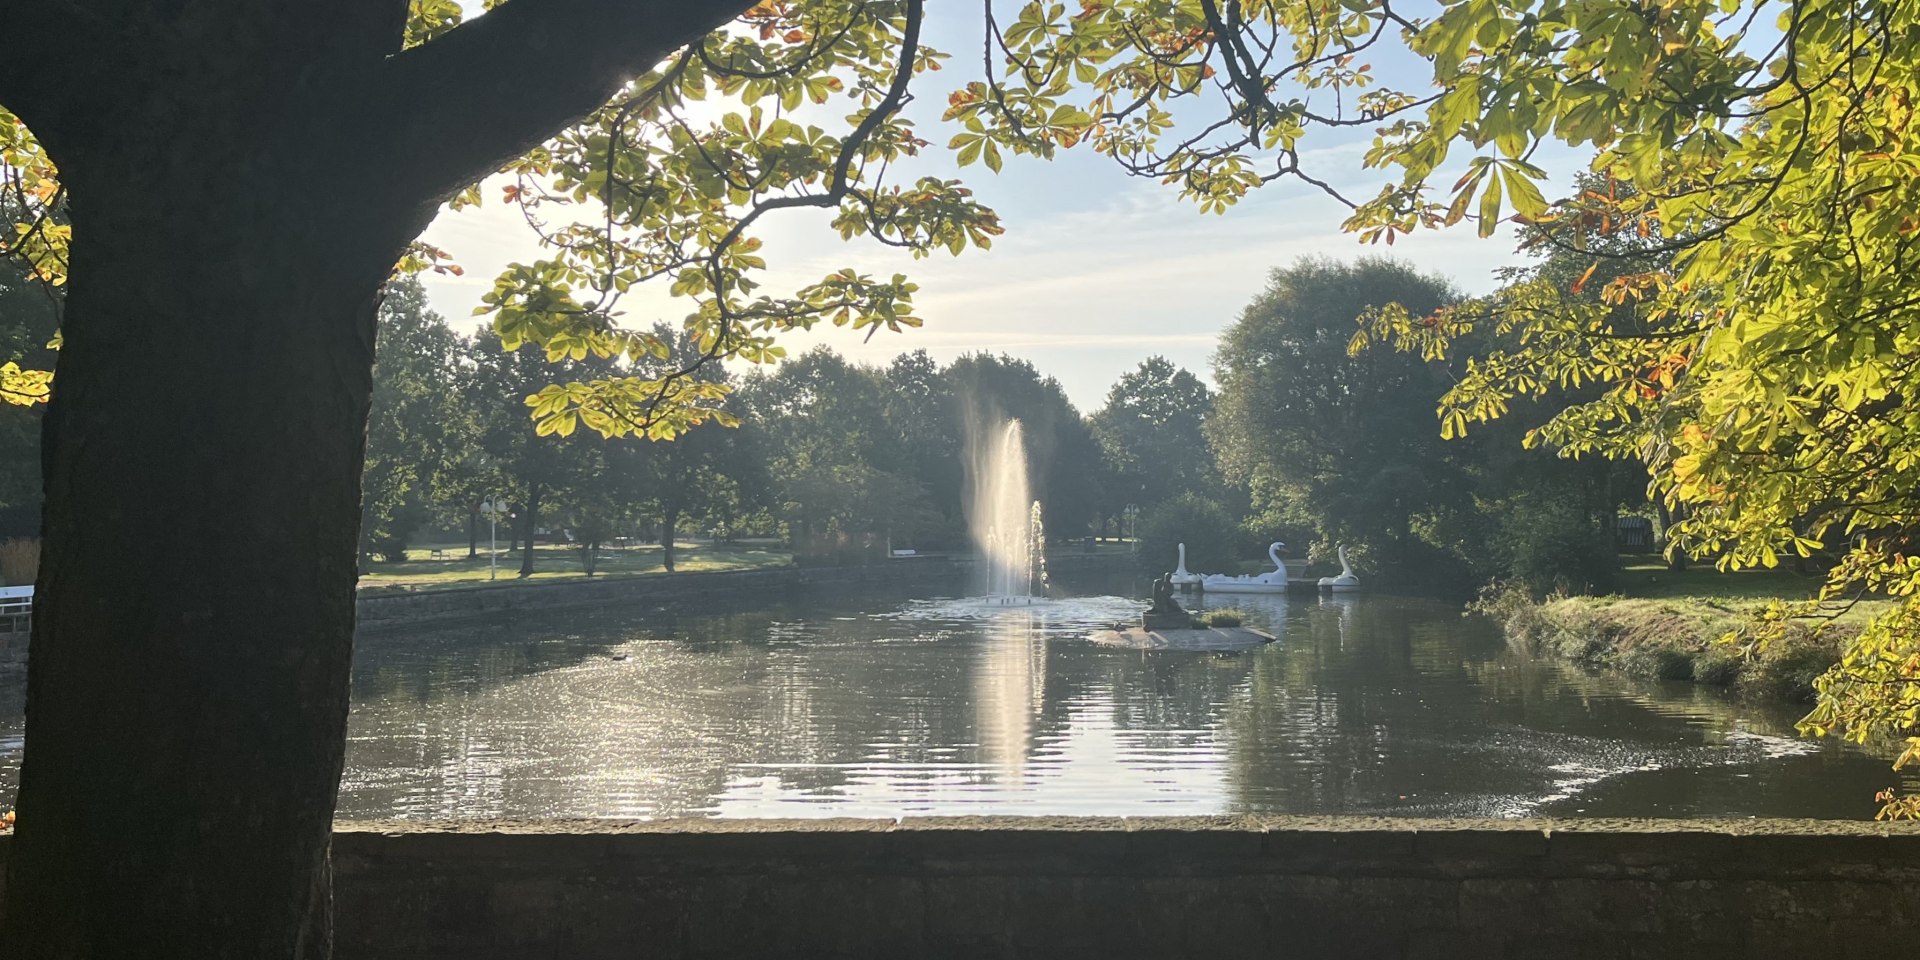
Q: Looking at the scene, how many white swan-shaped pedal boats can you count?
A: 3